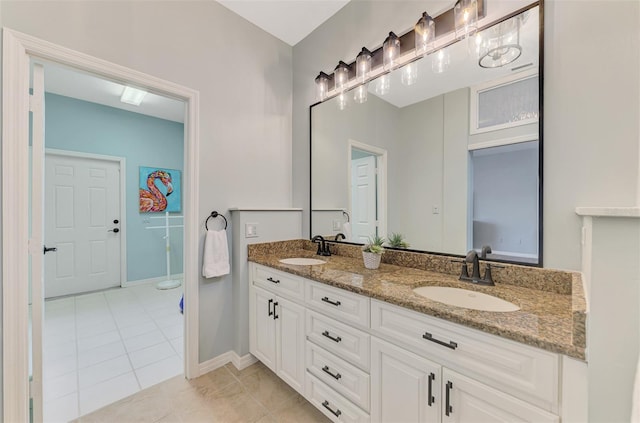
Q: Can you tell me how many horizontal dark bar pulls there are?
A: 6